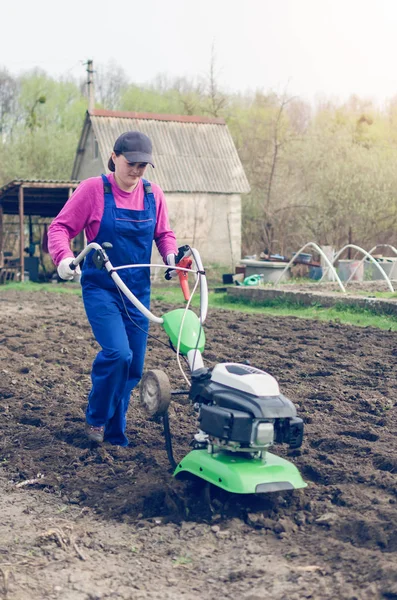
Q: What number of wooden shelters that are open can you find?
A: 1